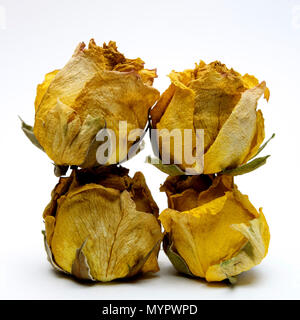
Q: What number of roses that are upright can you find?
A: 4